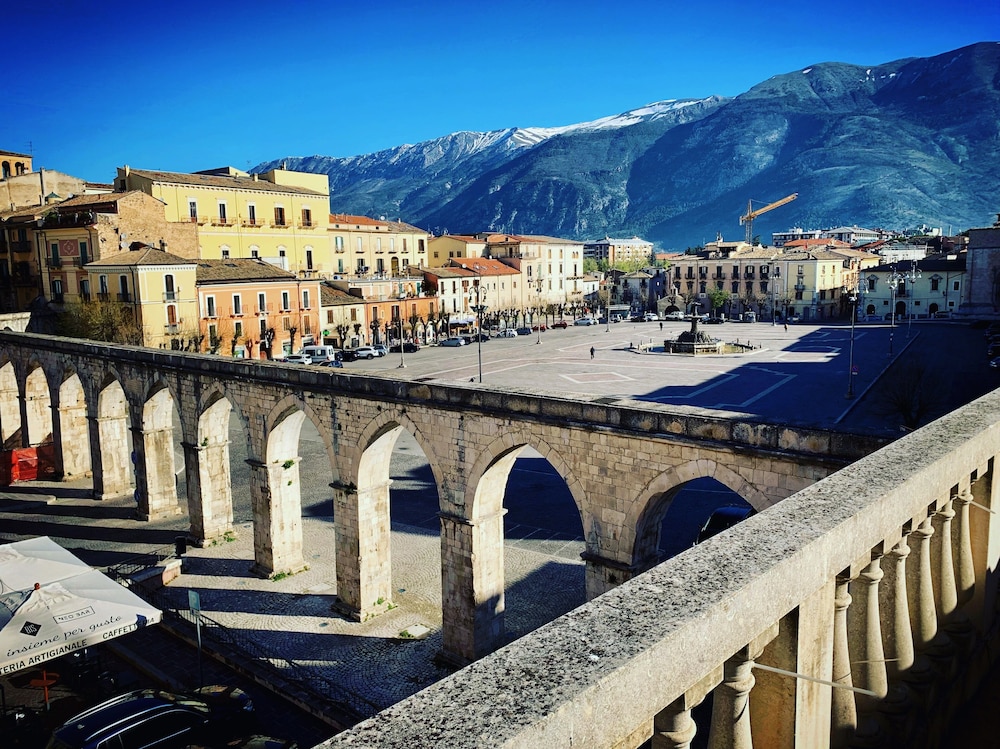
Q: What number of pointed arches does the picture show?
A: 10